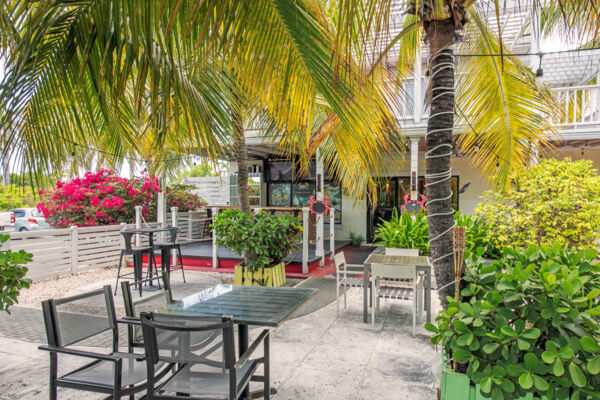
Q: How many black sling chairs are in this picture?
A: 3